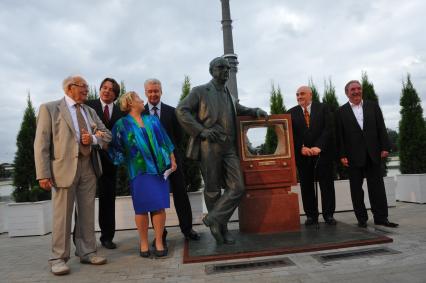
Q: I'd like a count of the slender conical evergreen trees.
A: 9